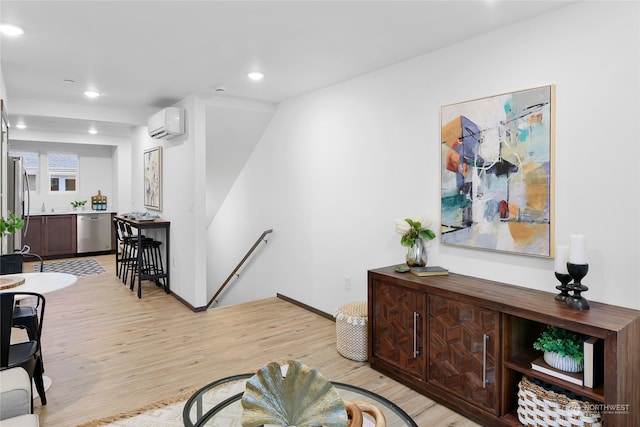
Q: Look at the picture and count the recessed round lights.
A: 5